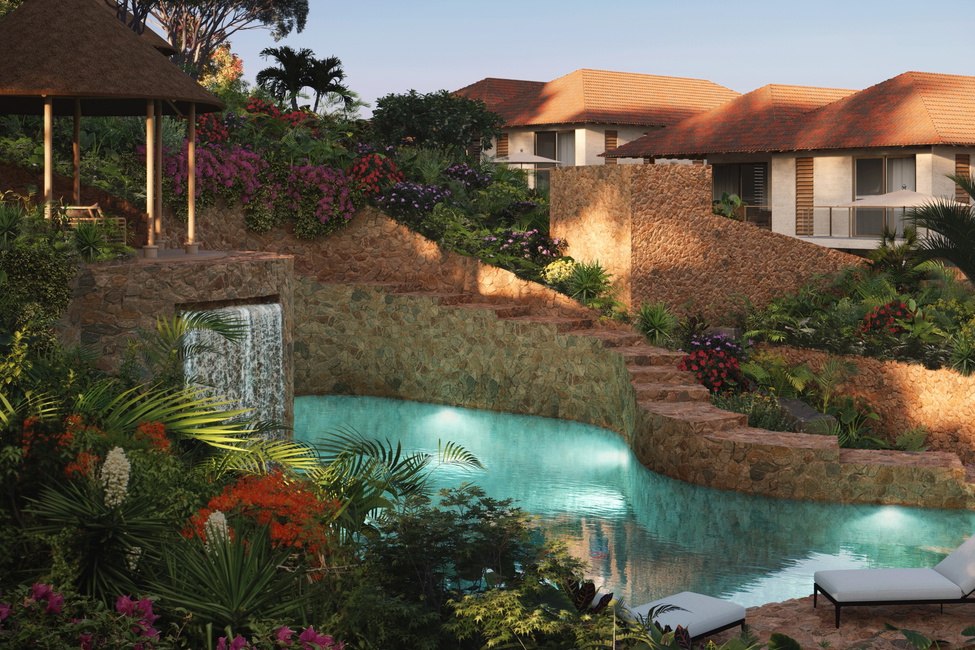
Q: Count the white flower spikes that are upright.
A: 2